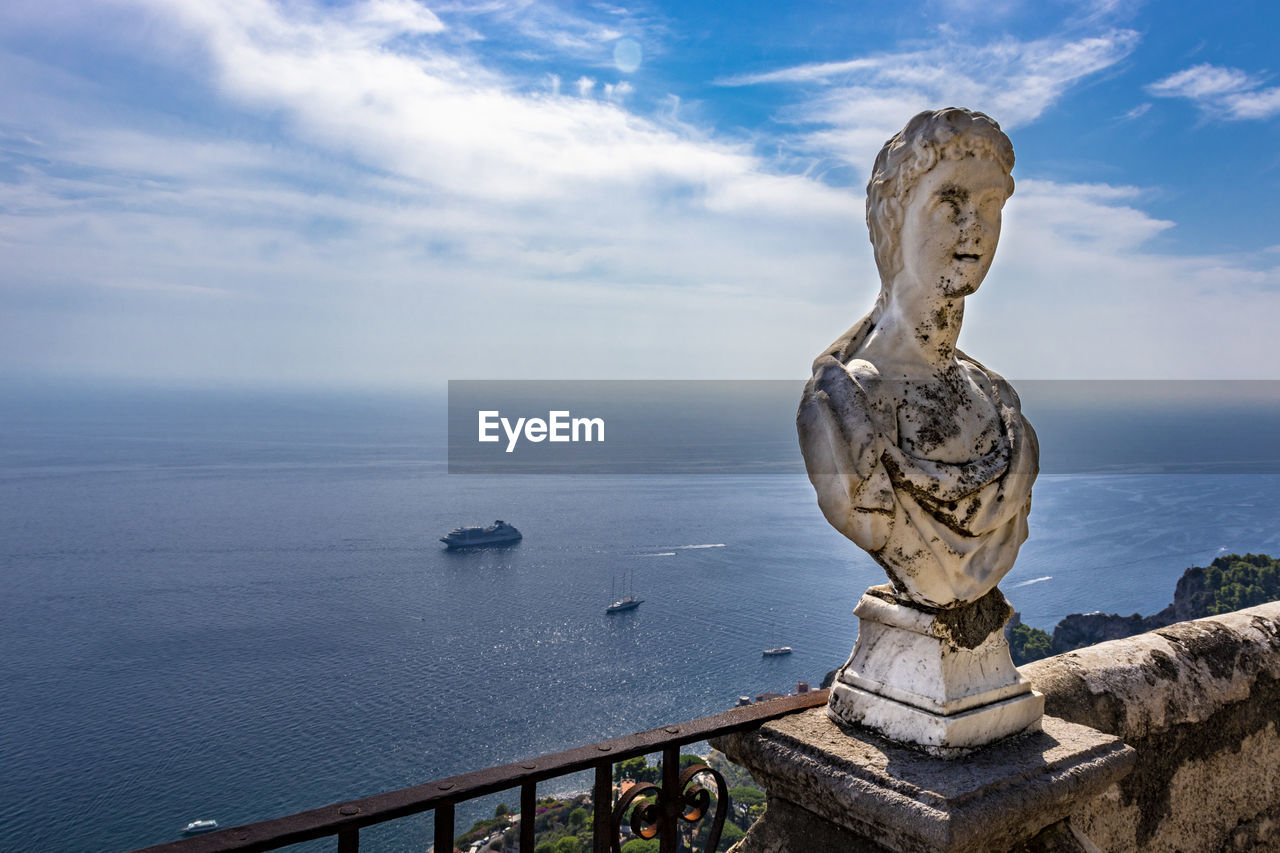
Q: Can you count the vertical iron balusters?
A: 5